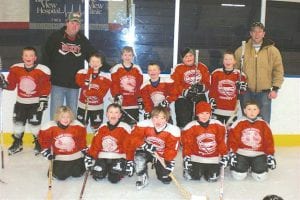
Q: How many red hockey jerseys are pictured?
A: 11